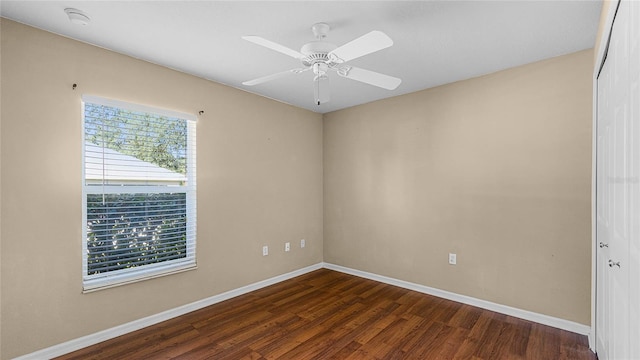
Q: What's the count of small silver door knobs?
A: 2